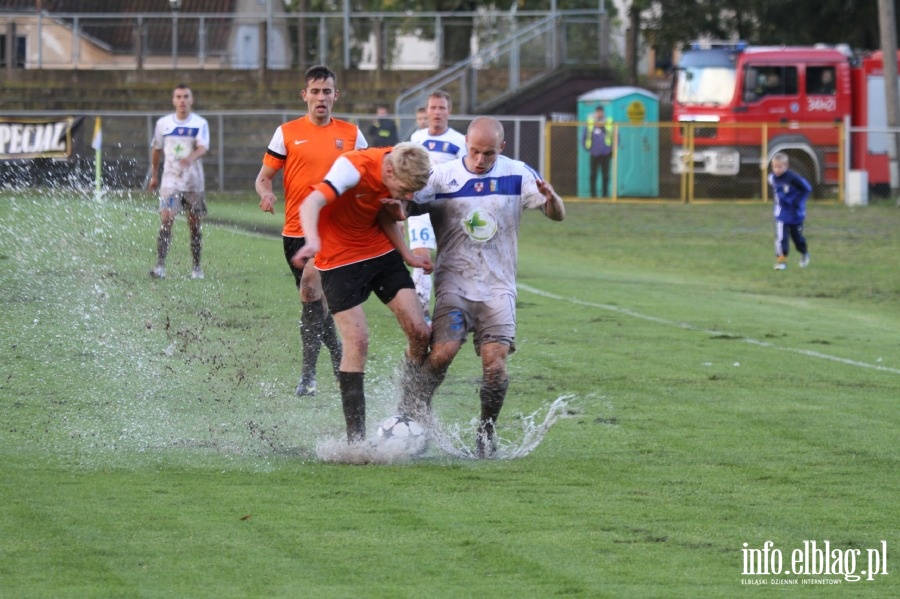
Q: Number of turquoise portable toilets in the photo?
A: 1